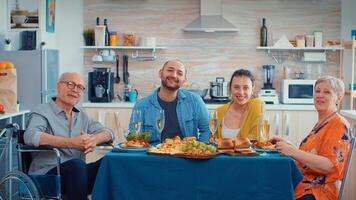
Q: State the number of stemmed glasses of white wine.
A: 4